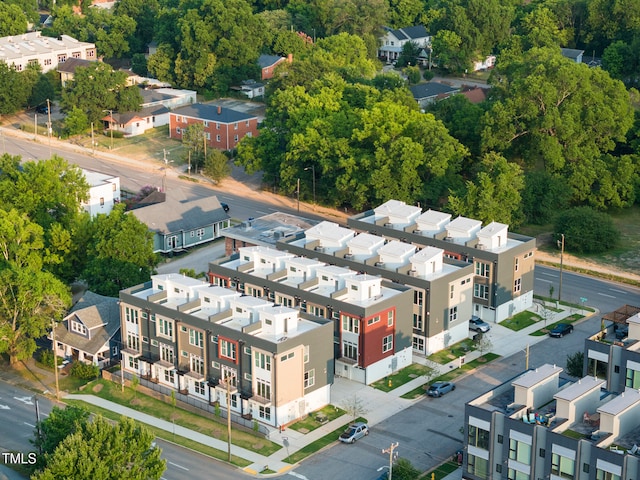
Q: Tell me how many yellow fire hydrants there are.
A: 1